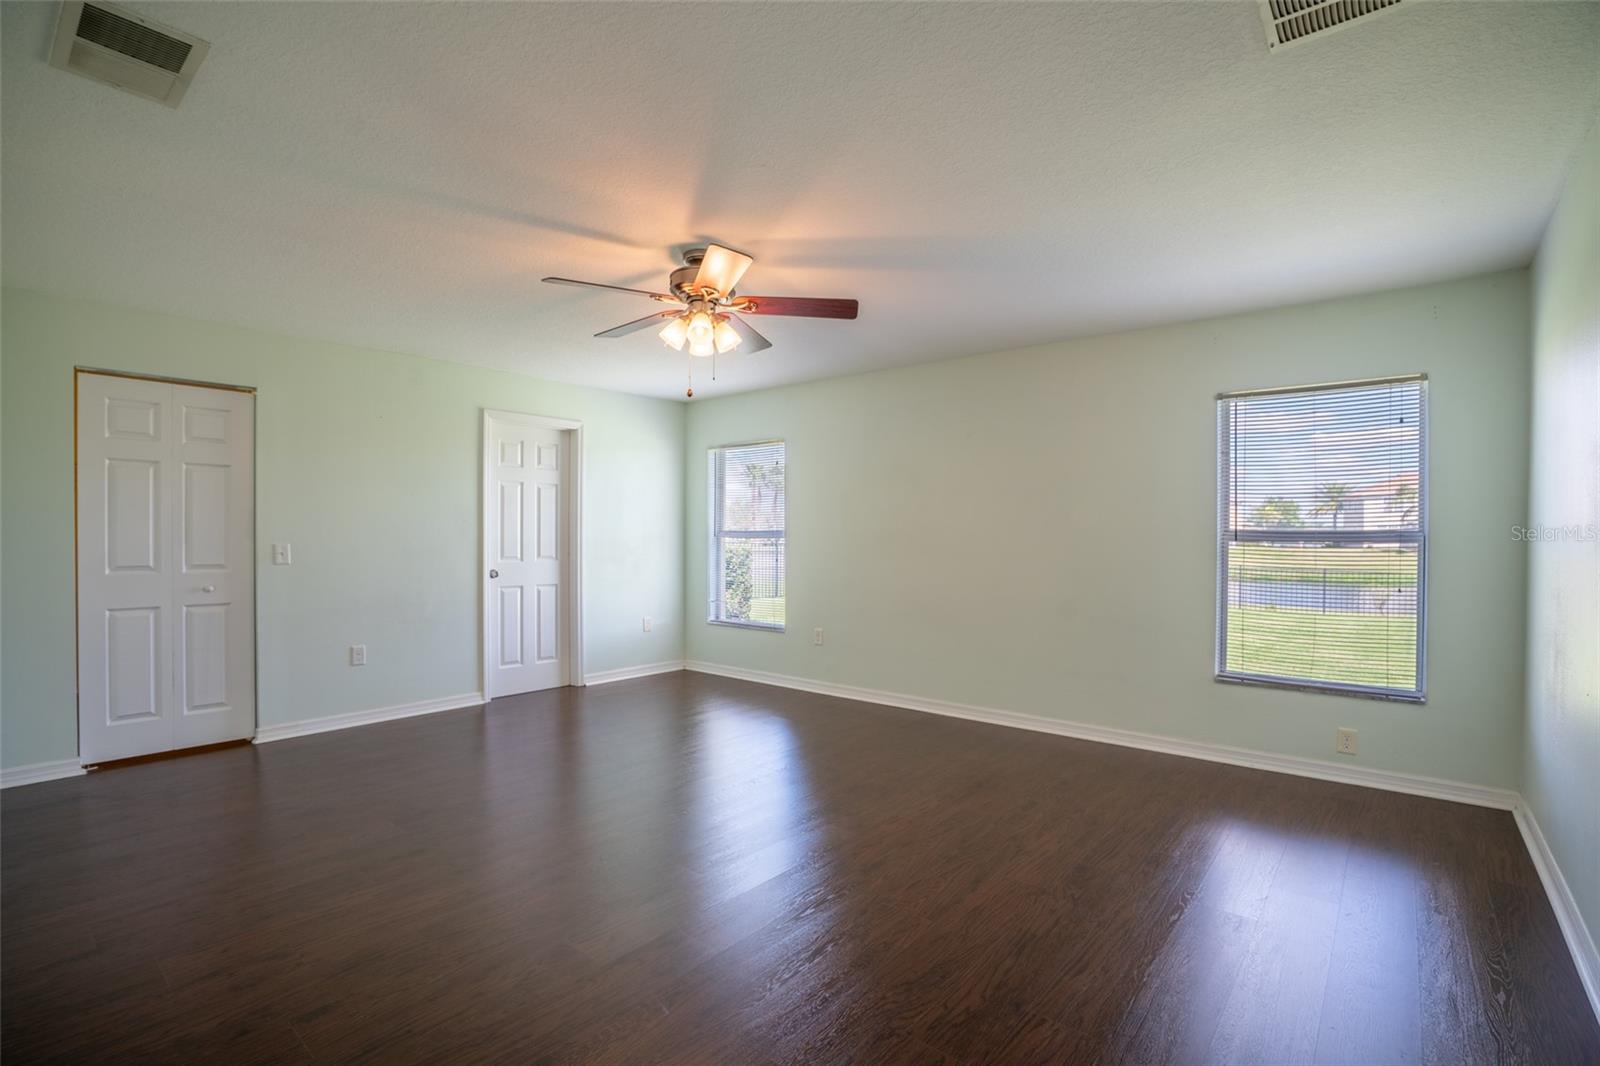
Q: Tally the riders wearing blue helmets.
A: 0